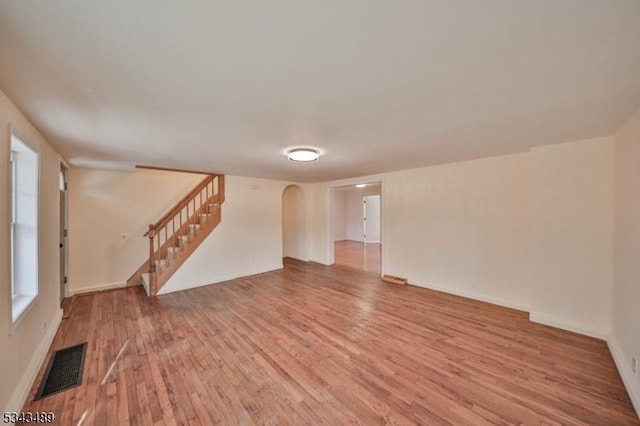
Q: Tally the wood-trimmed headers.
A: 1